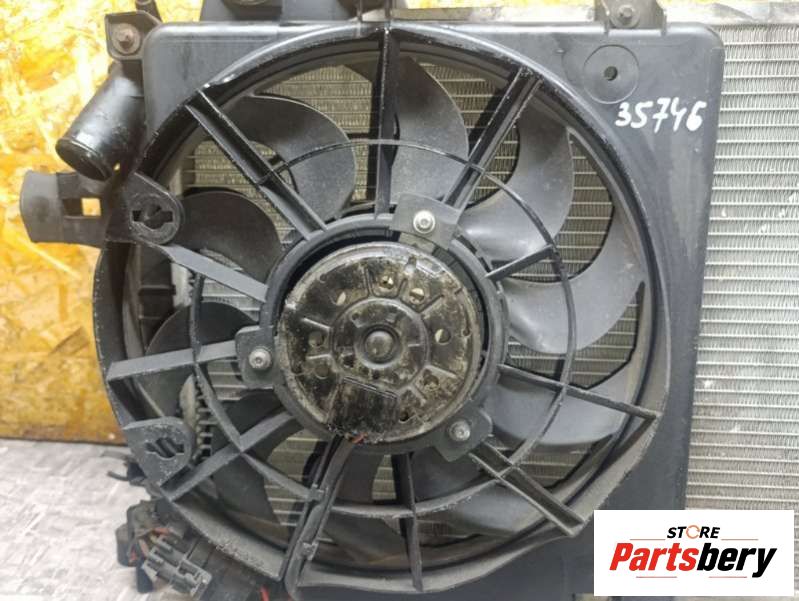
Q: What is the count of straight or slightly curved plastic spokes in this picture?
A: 11